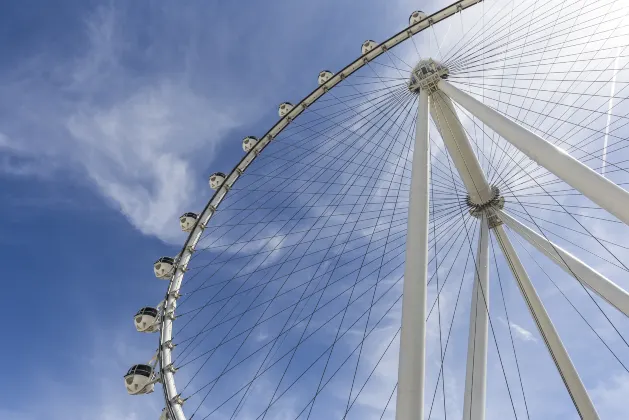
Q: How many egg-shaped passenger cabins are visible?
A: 10